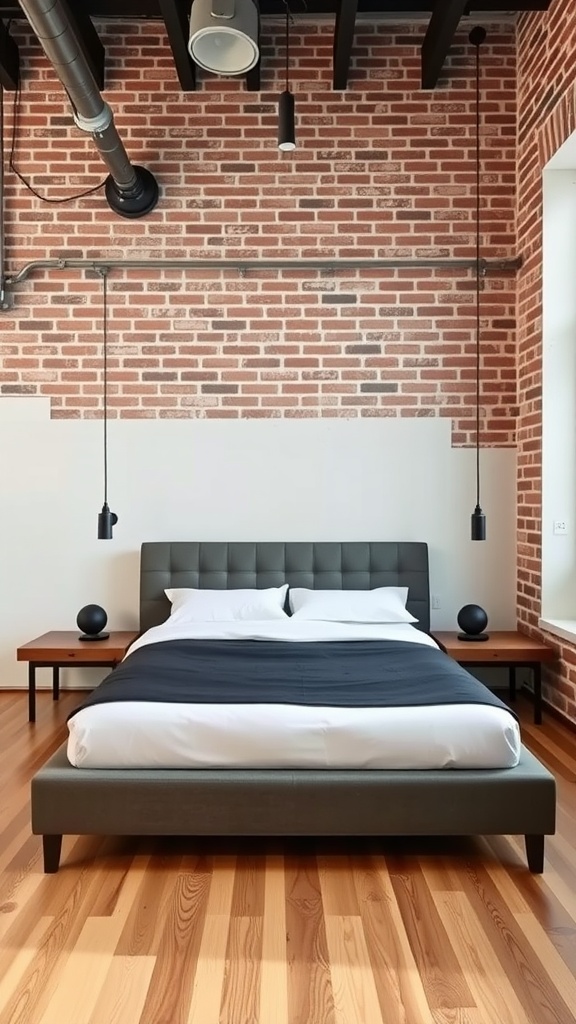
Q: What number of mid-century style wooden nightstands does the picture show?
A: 2